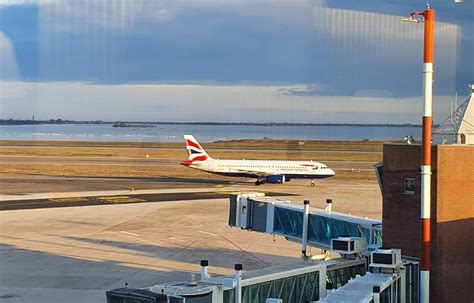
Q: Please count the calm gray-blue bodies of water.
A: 1